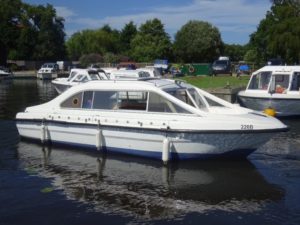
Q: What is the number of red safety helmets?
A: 0